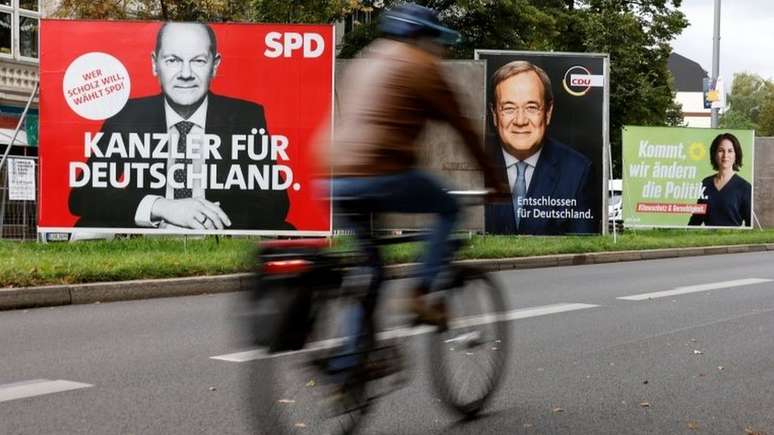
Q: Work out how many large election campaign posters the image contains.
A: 3